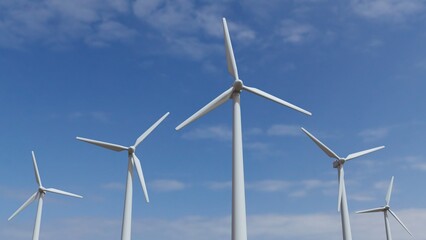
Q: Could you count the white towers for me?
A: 5